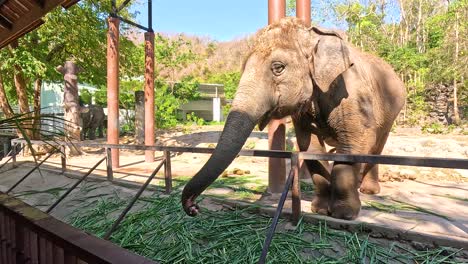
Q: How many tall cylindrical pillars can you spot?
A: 4